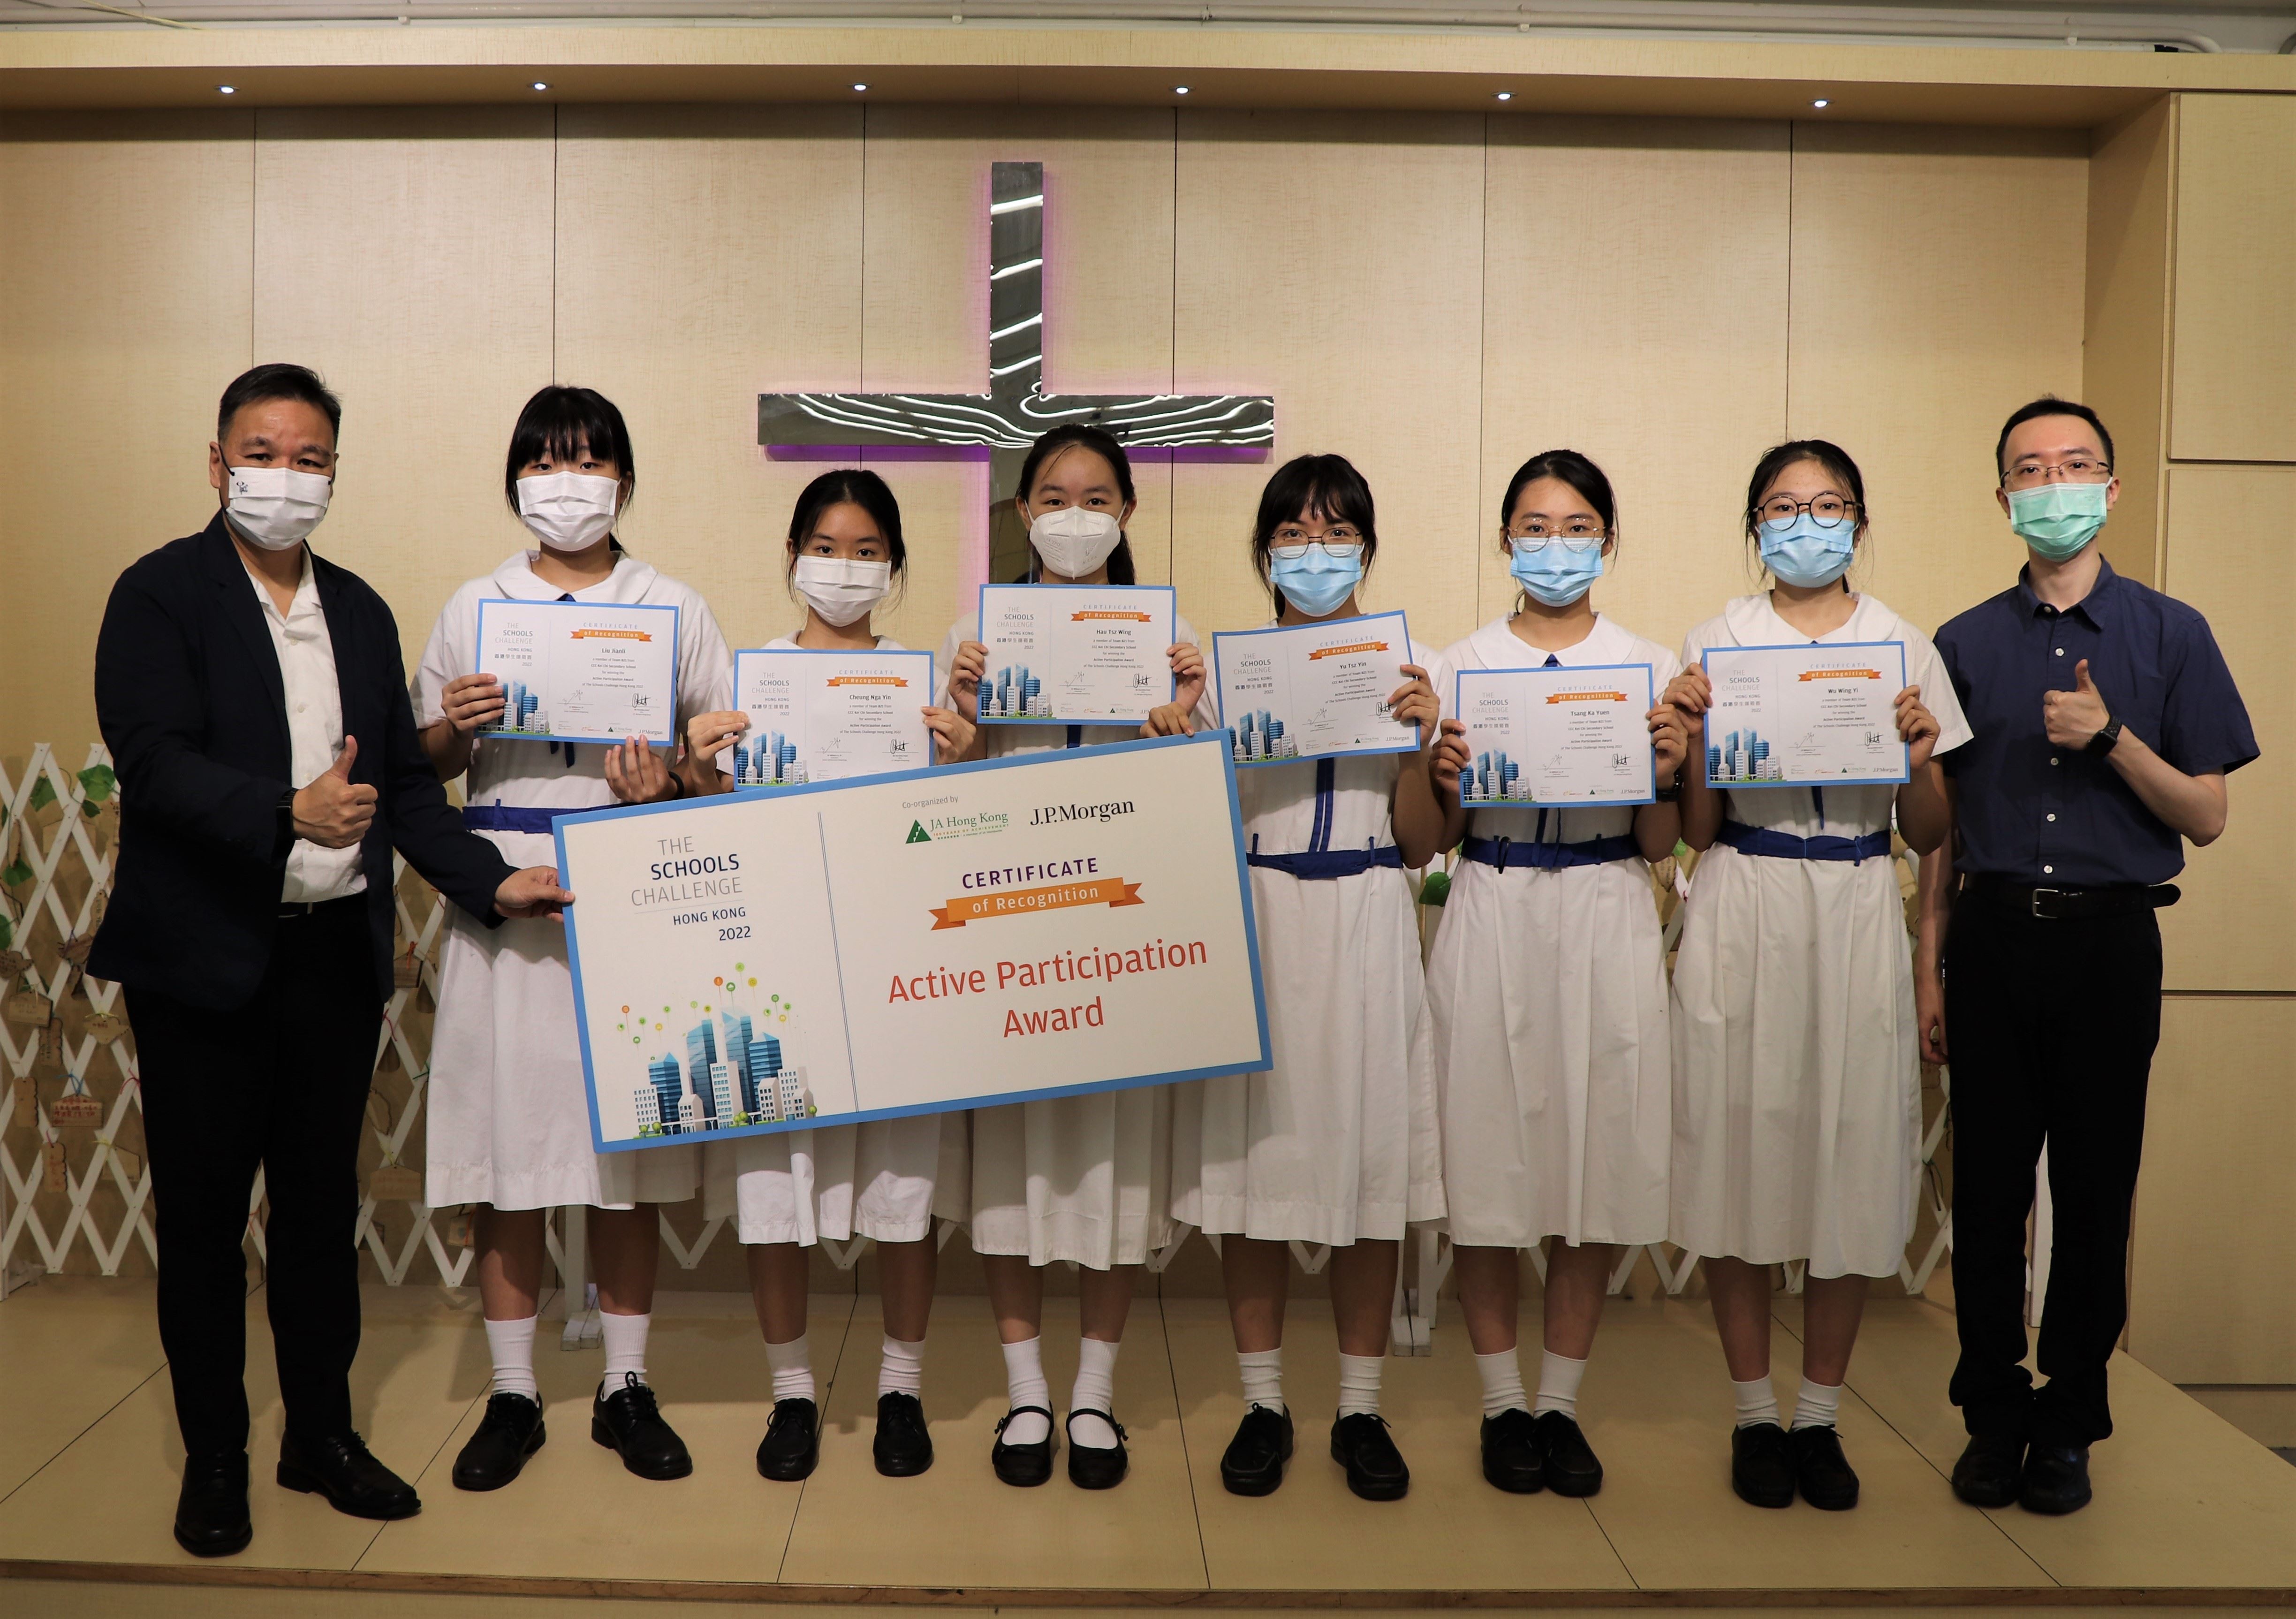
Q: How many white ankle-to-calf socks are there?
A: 12